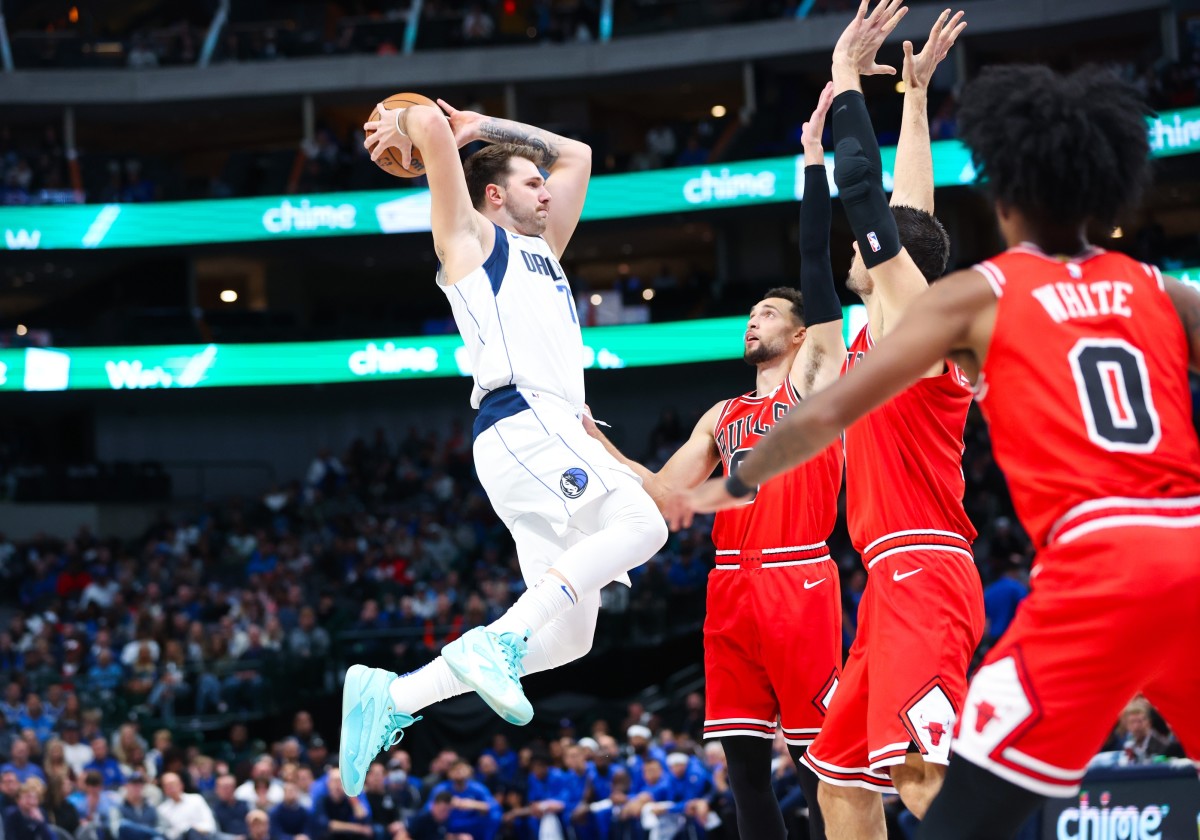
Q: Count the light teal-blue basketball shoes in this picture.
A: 2